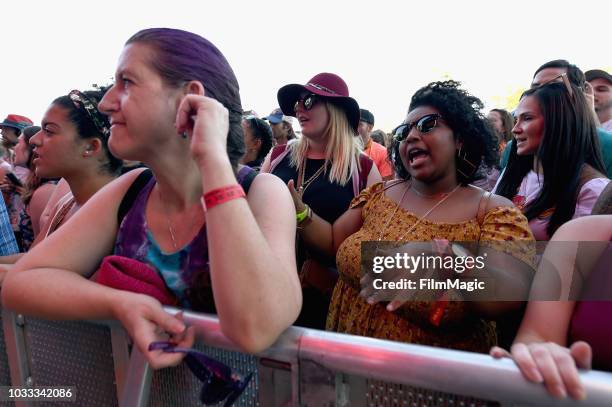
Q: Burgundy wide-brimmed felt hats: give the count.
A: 1